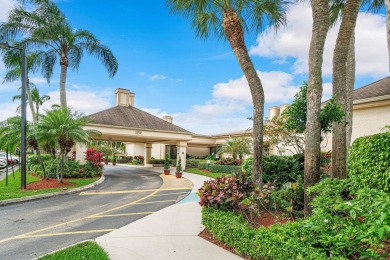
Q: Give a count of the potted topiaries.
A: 2